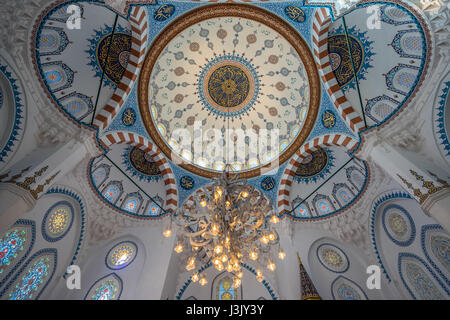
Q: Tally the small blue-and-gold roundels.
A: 6